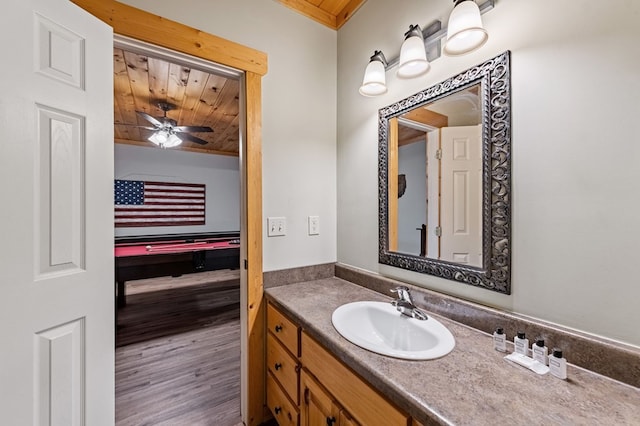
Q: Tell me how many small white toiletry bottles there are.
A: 4